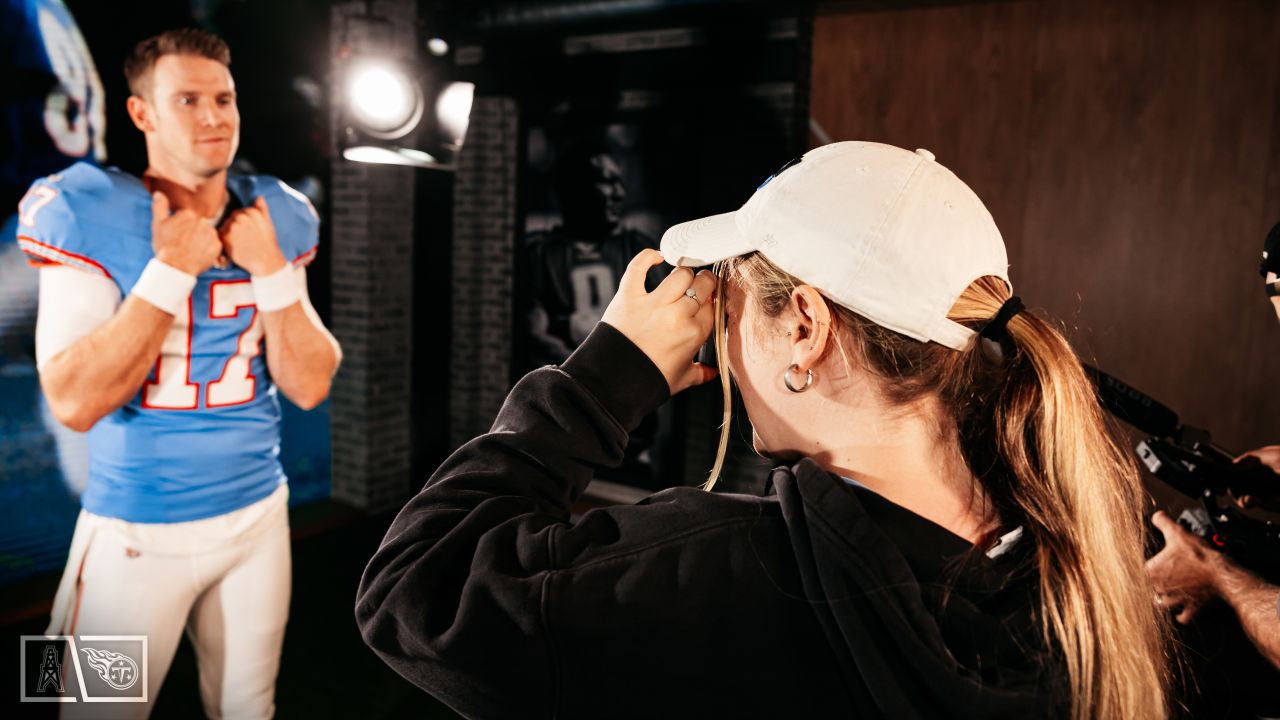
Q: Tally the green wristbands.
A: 0